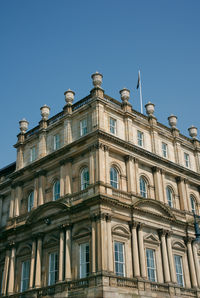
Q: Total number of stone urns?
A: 8